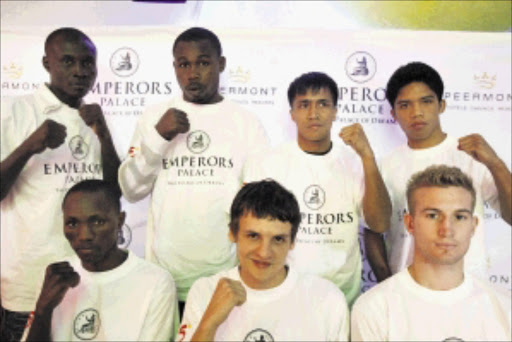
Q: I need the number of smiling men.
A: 1